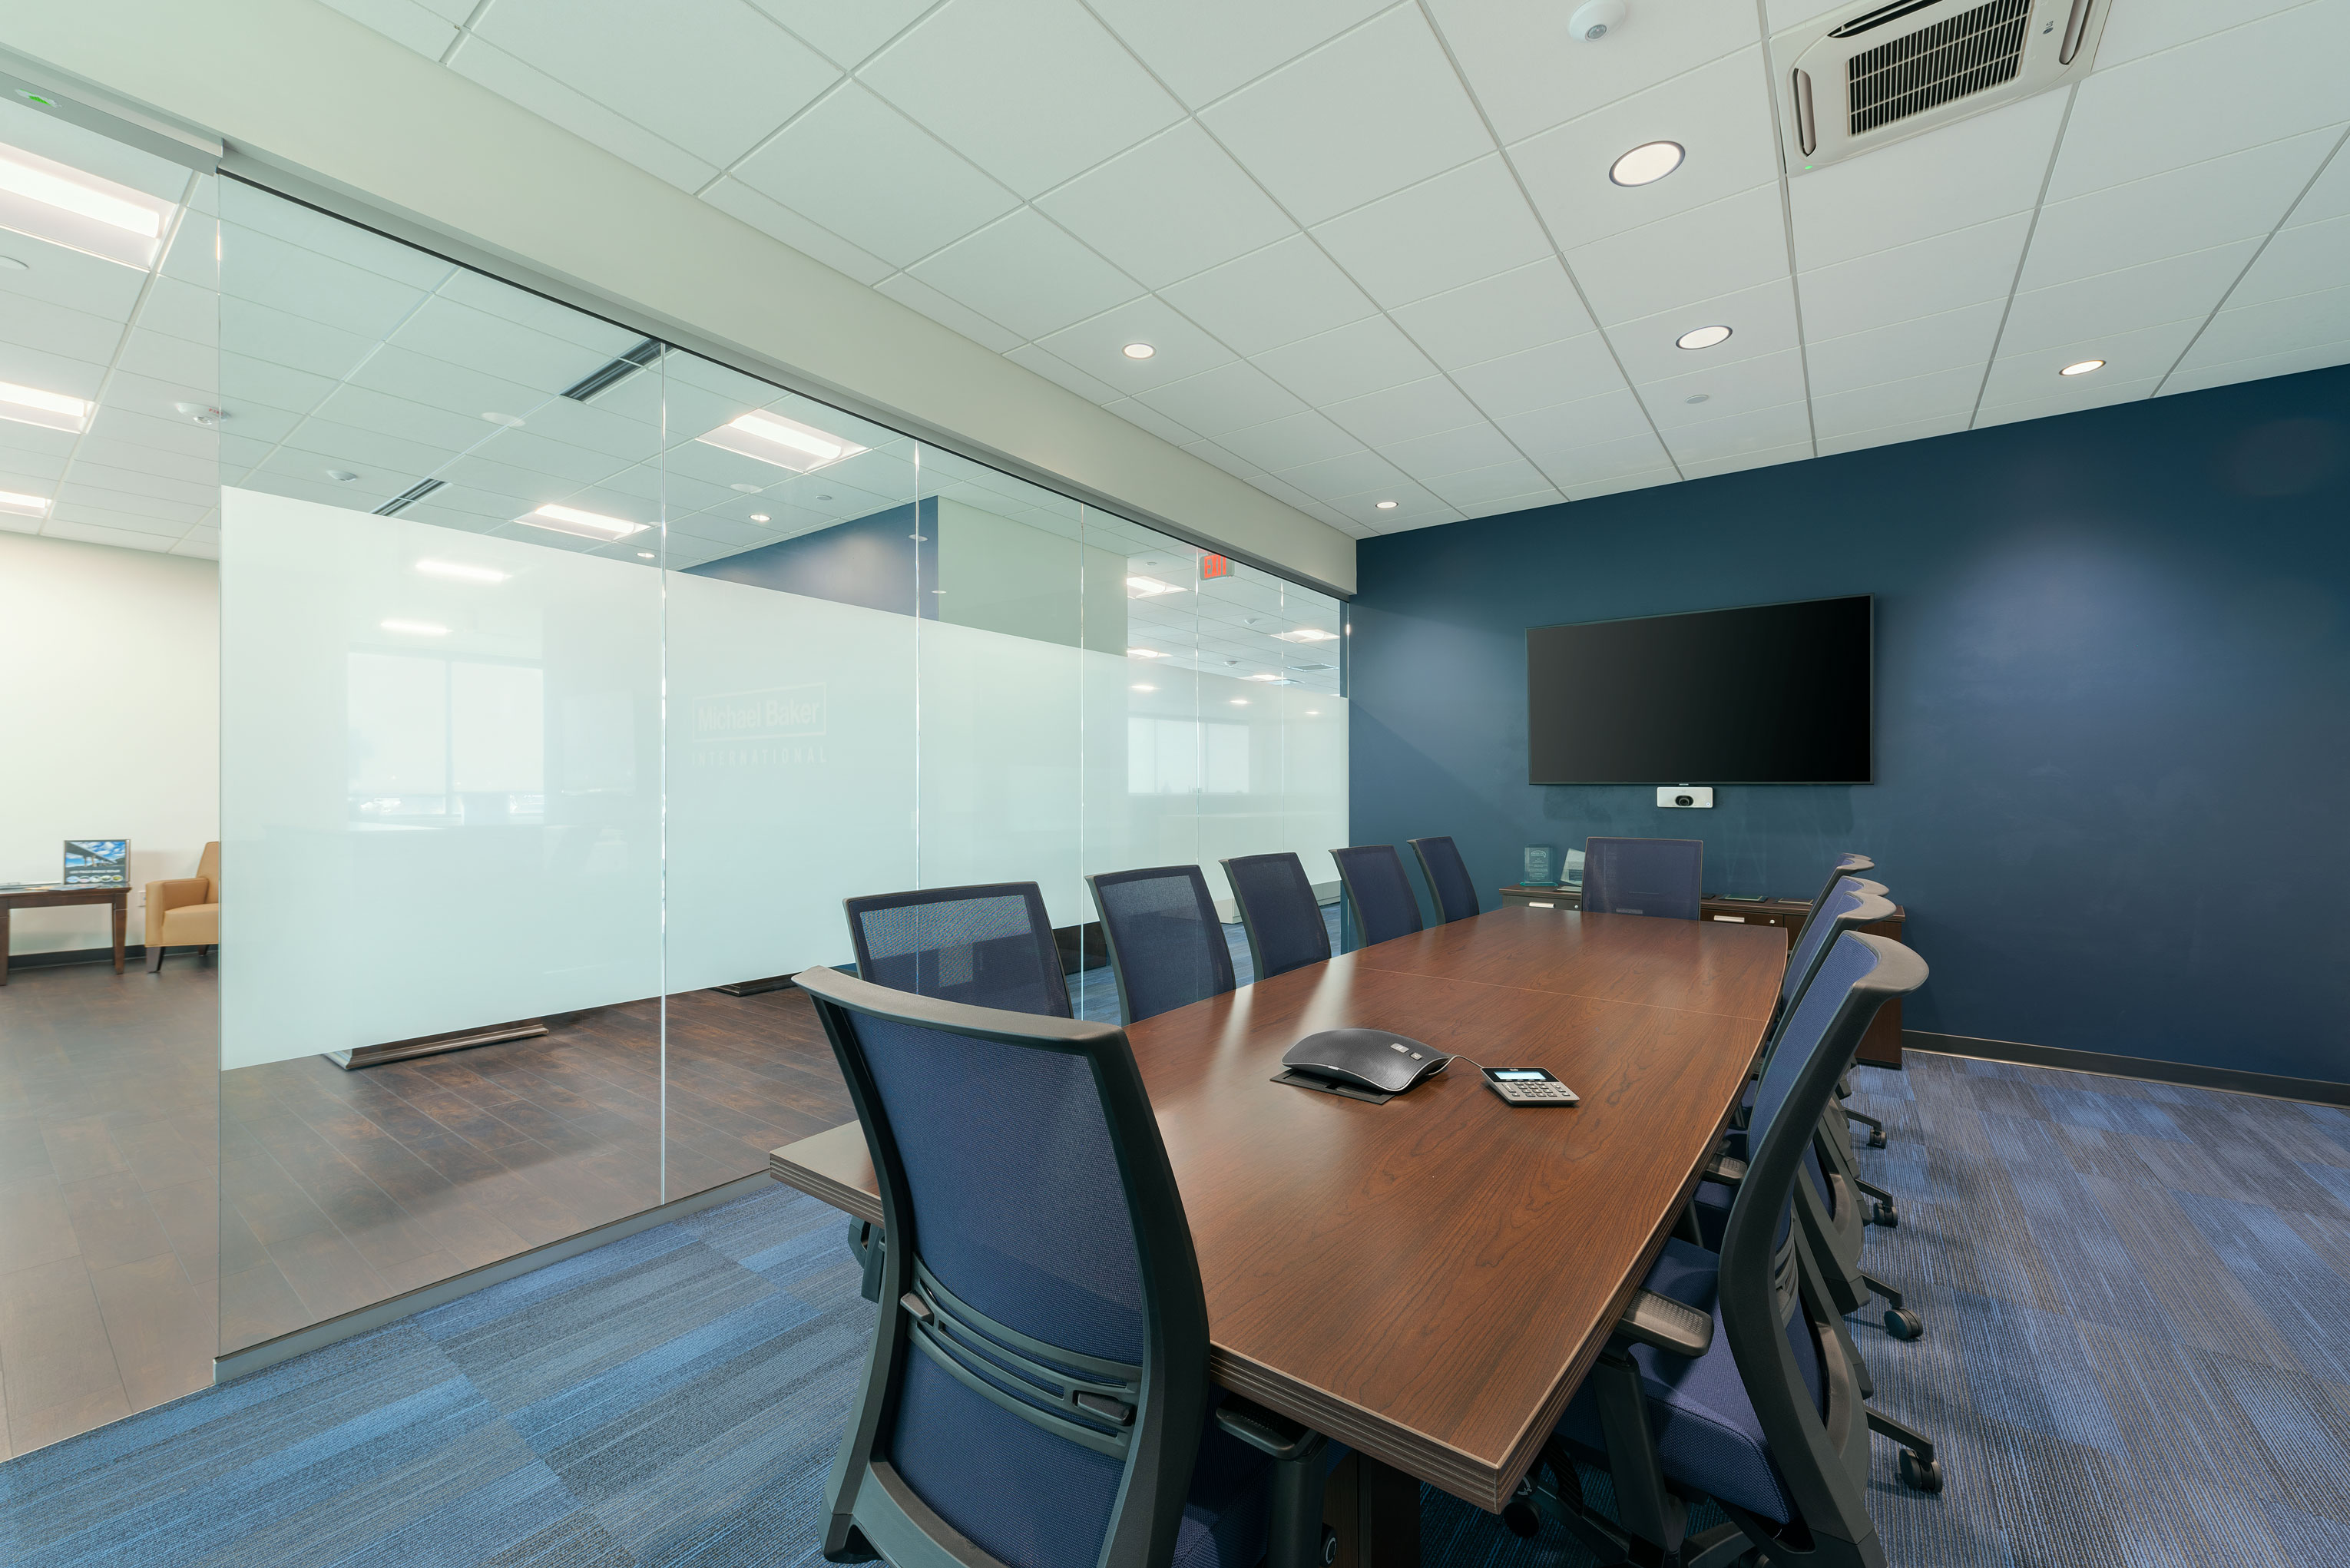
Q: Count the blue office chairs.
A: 12